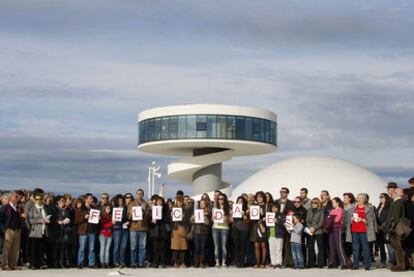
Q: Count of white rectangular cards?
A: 11